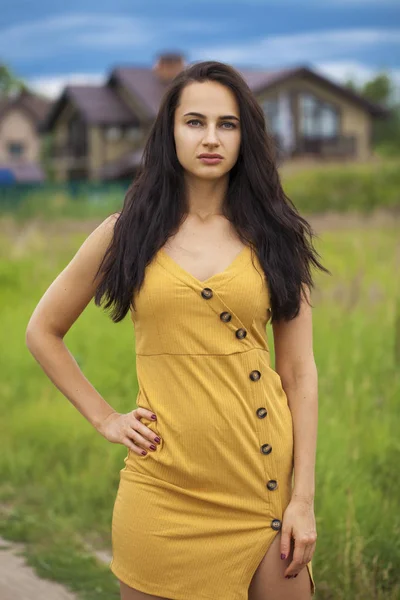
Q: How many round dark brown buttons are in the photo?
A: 8